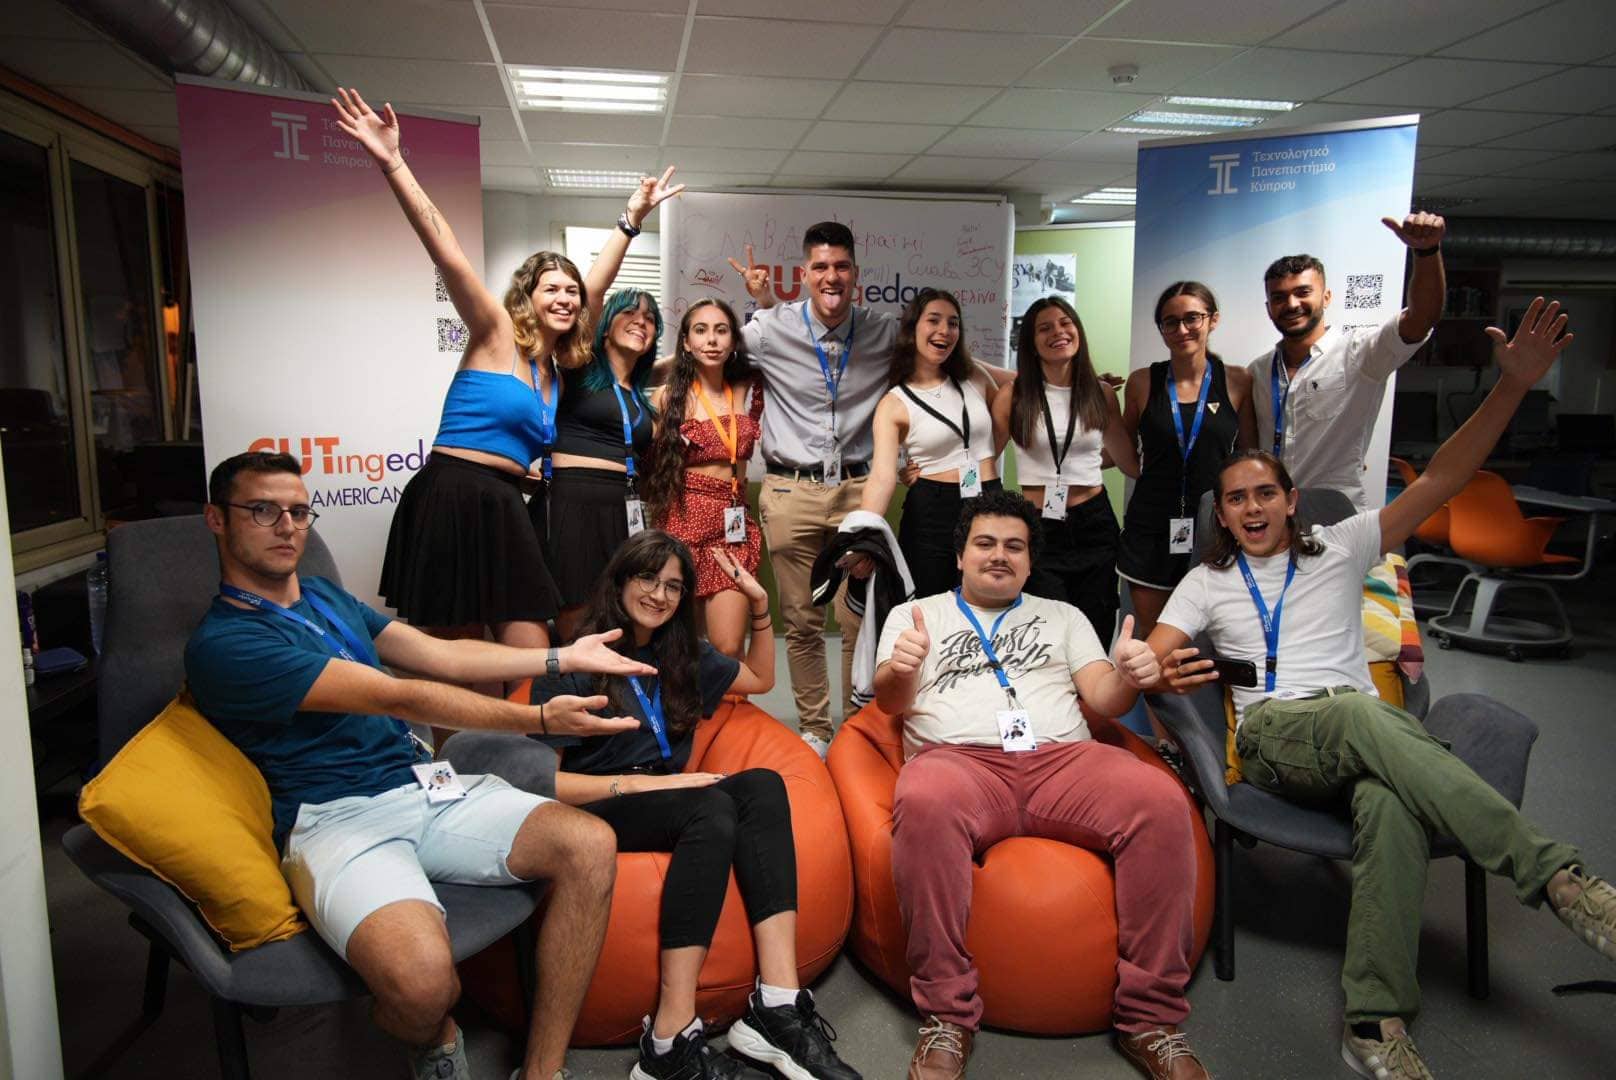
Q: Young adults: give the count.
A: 12